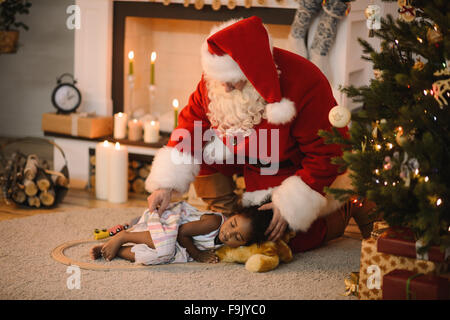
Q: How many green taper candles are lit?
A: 3